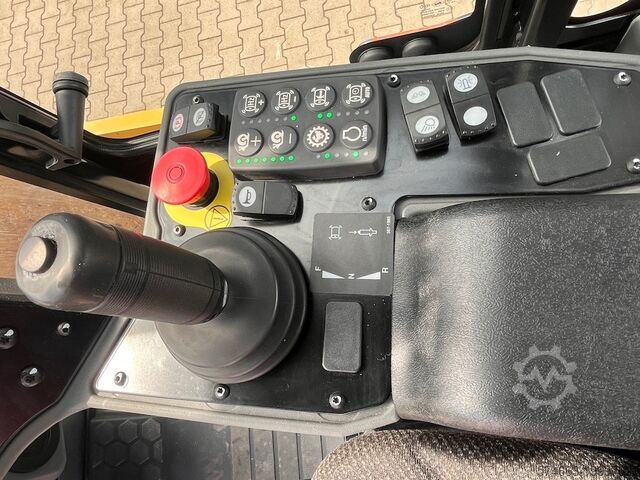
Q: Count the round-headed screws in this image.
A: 12